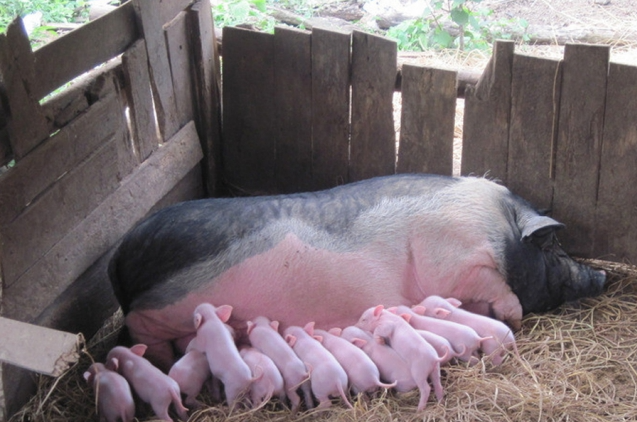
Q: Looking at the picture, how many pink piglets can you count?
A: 13